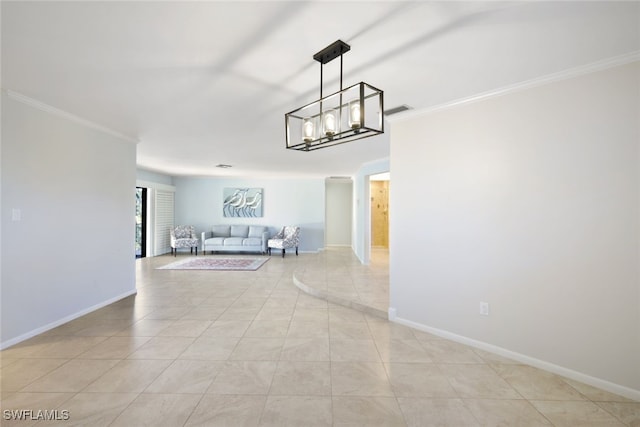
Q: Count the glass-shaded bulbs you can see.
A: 3